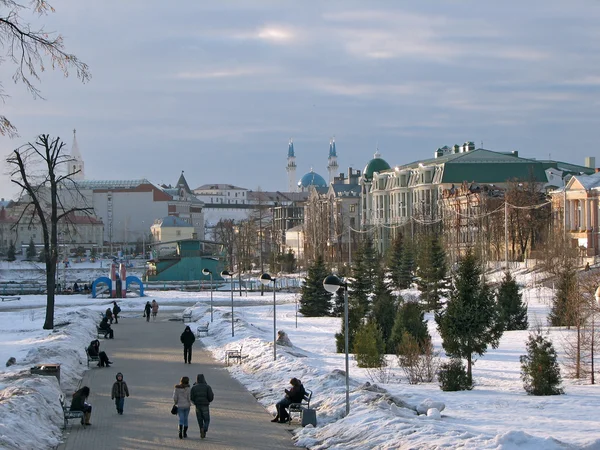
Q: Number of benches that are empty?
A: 3